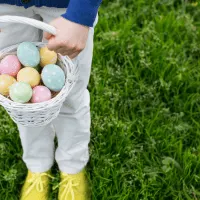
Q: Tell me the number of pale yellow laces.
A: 2